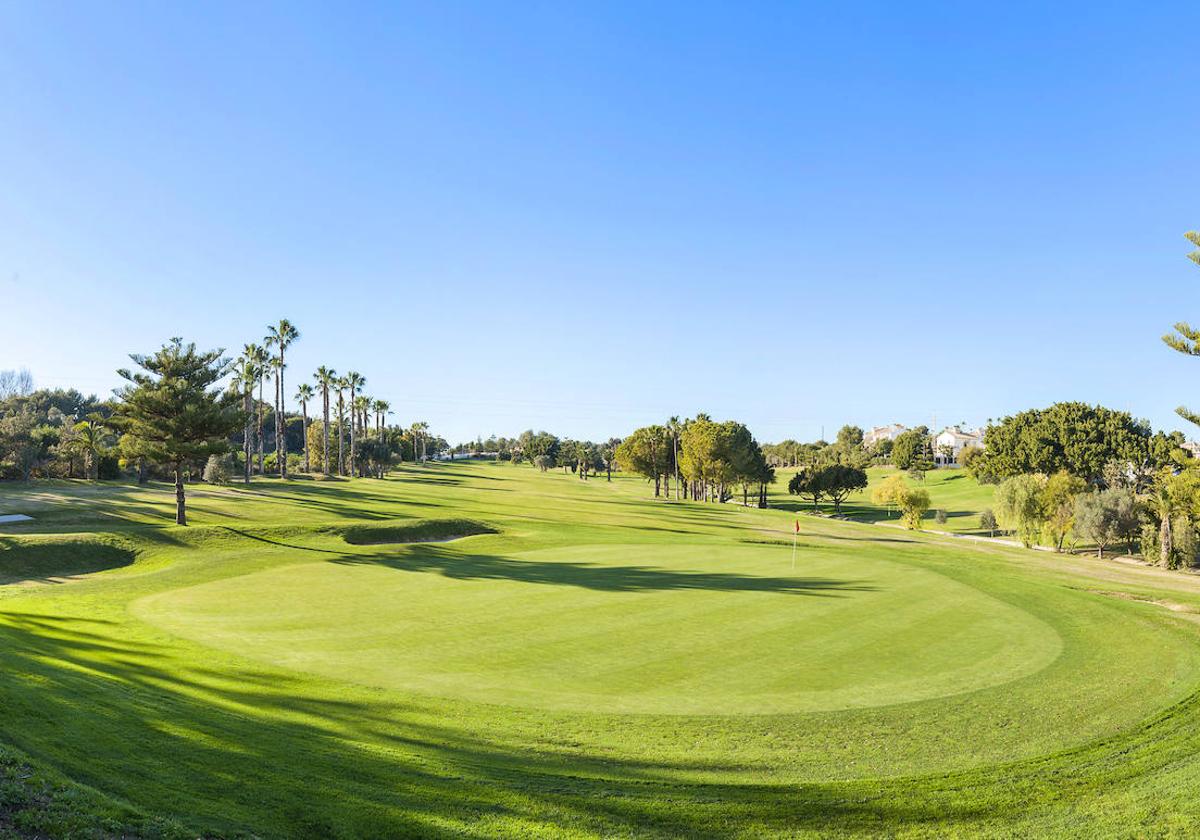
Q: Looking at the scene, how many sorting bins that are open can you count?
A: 0